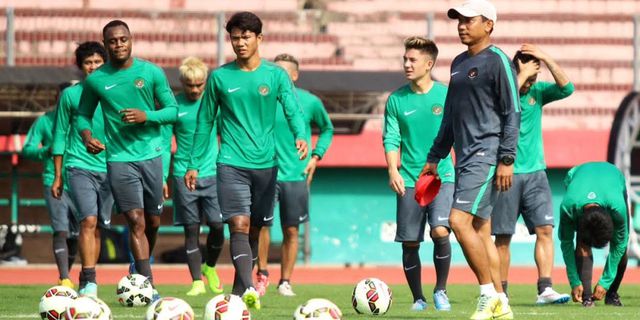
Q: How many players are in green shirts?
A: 9